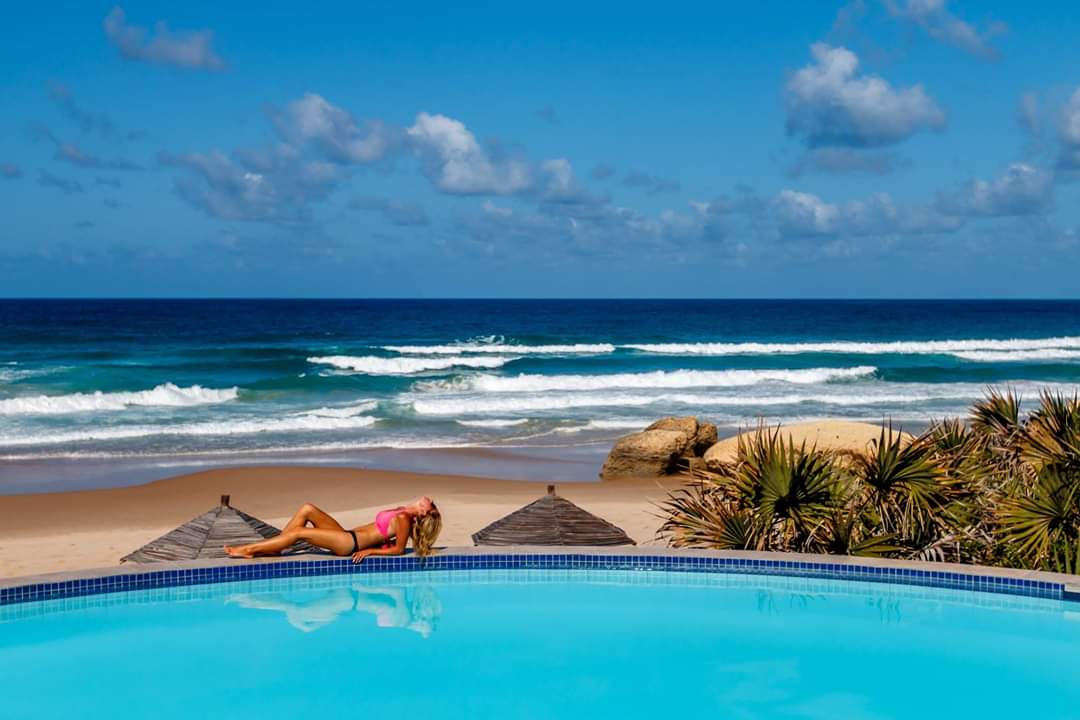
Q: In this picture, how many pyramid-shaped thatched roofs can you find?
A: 2